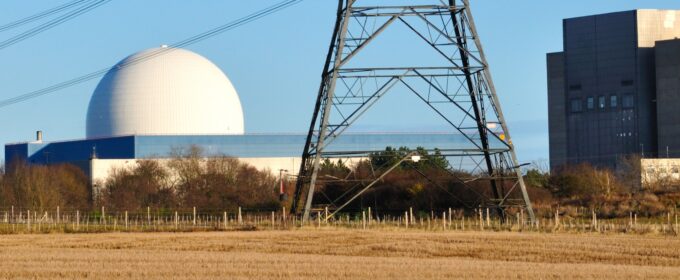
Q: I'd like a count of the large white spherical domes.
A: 1